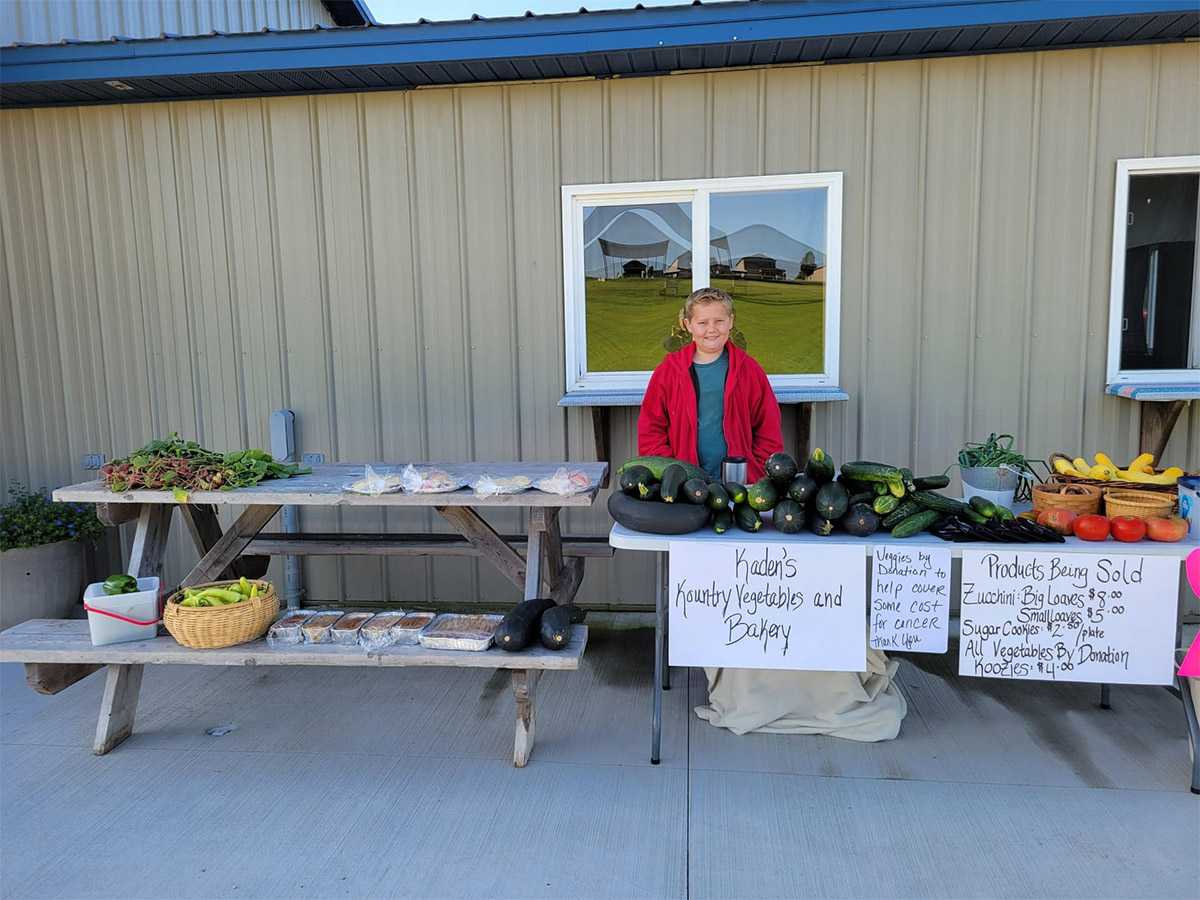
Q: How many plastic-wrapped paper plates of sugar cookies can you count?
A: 4